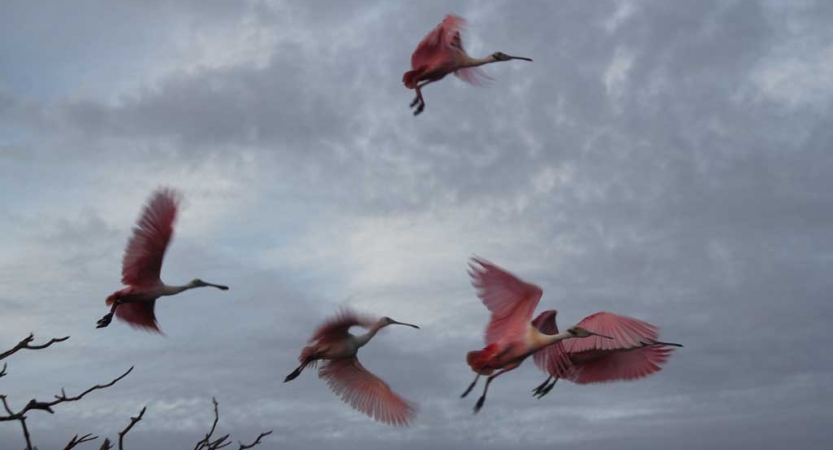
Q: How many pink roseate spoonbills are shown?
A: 5